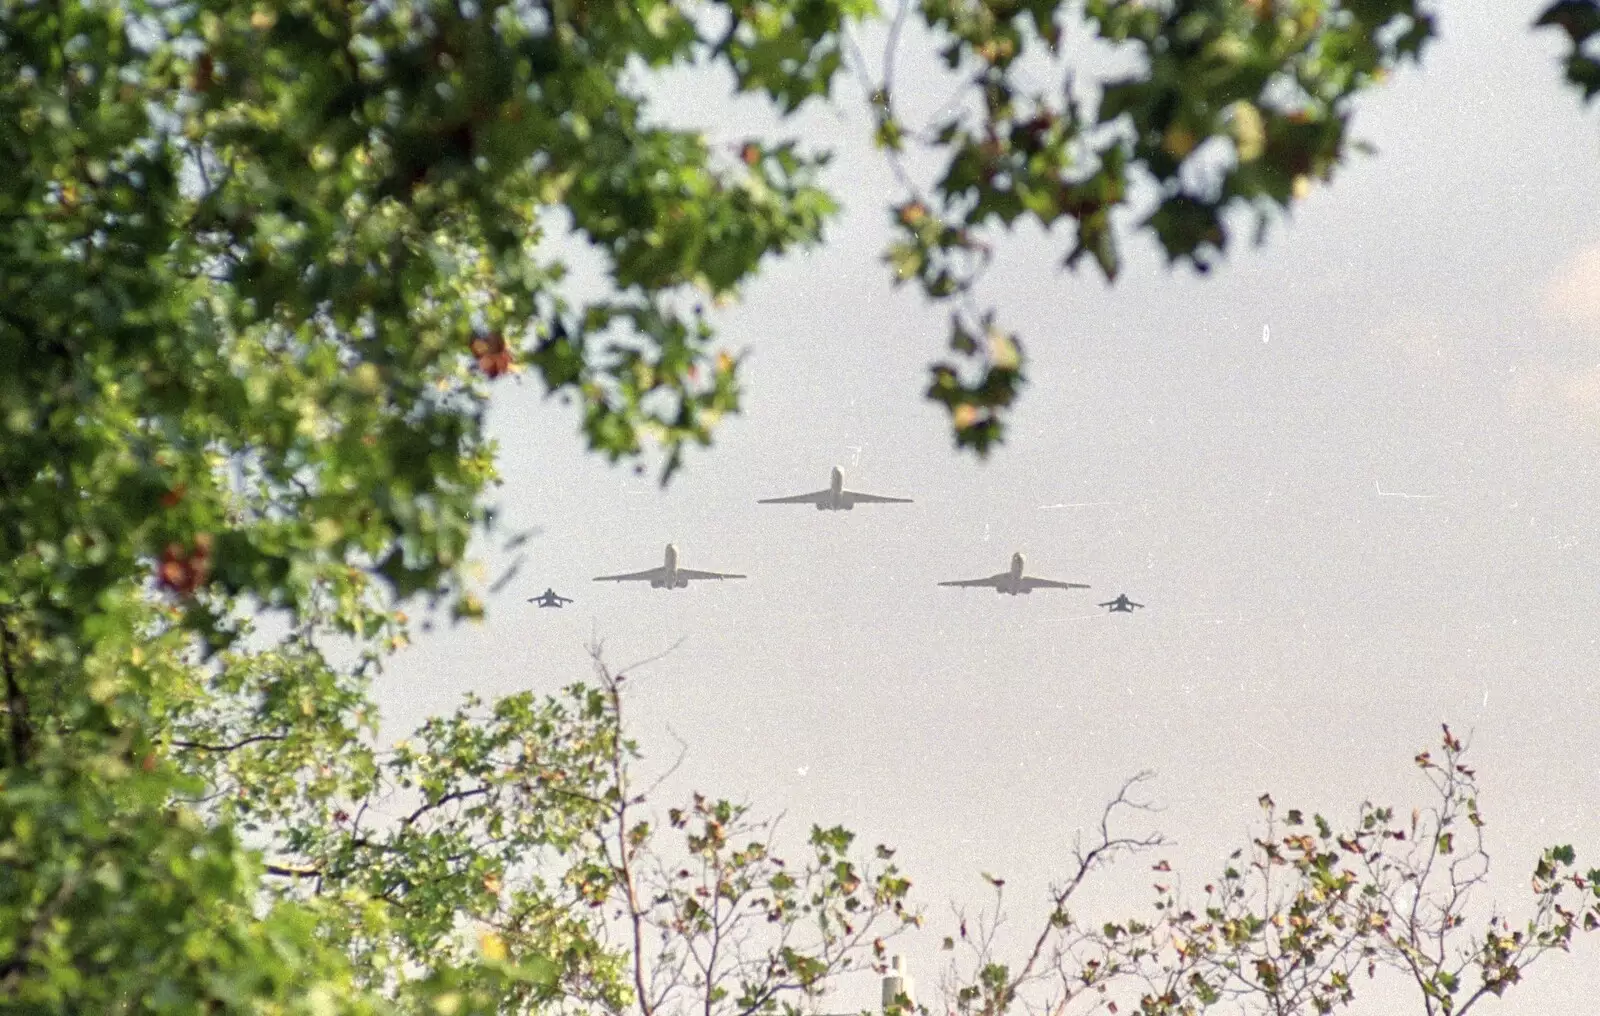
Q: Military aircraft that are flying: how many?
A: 5